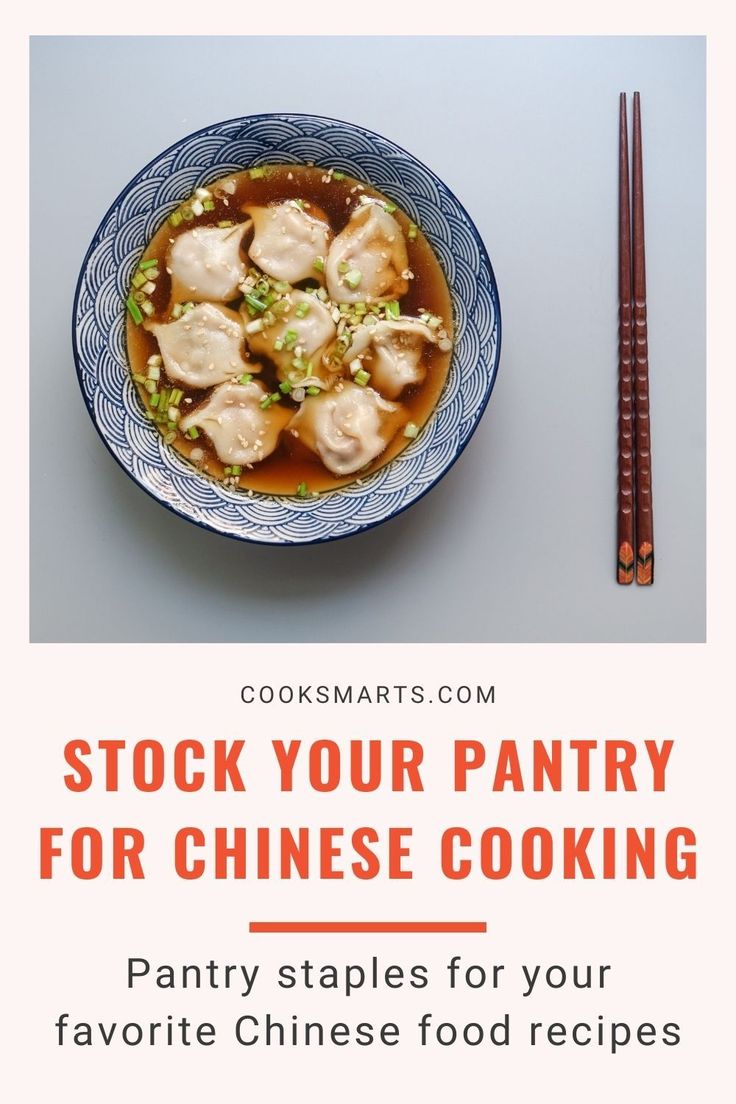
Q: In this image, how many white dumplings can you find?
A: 8